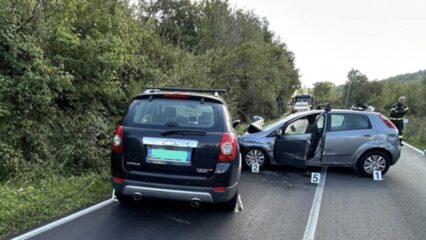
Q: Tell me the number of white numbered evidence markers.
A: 3